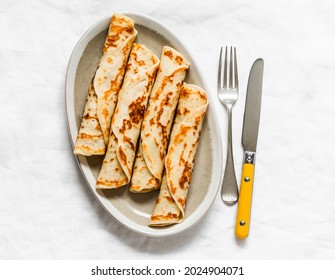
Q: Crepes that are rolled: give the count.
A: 4